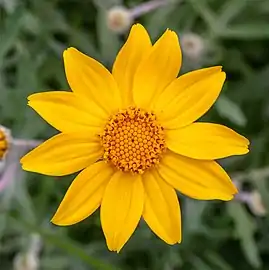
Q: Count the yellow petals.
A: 11